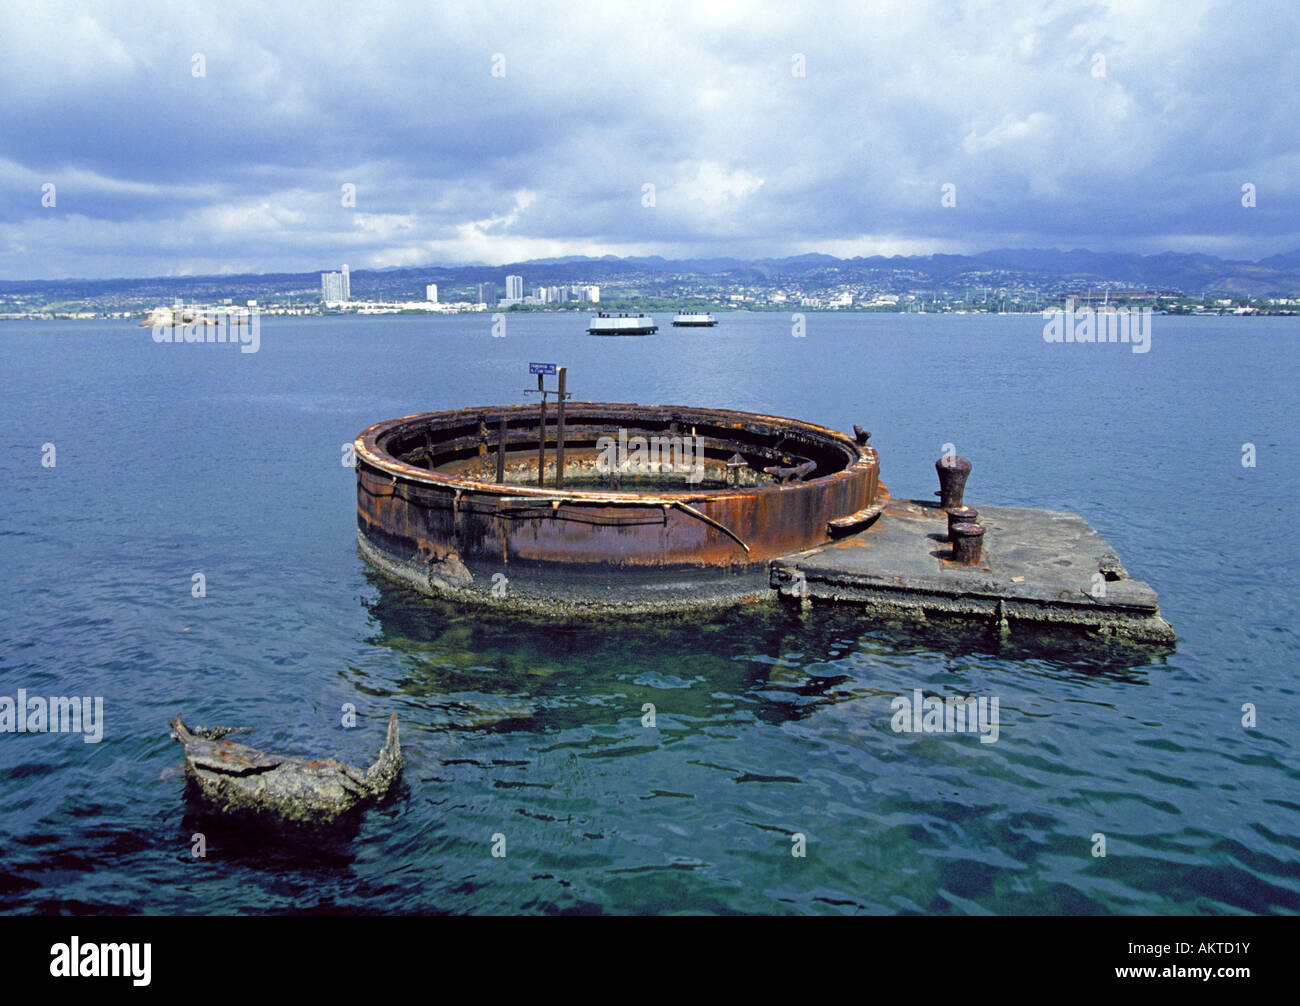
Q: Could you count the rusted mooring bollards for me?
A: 3